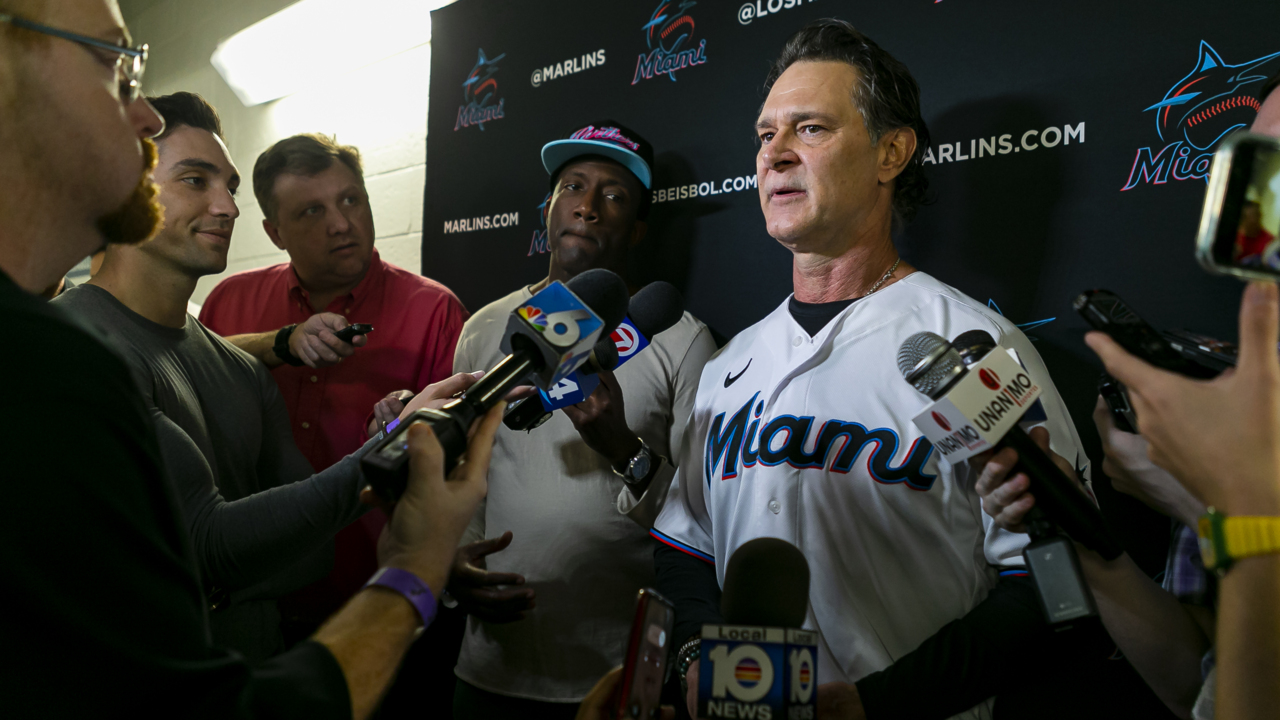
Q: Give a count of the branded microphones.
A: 5